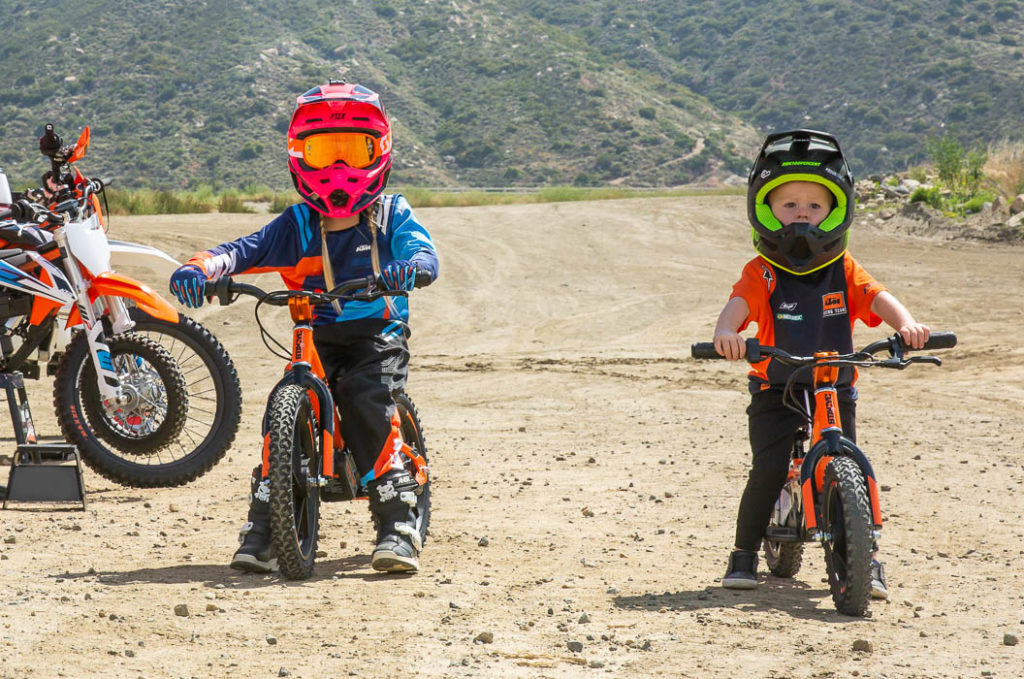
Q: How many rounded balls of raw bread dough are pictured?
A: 0